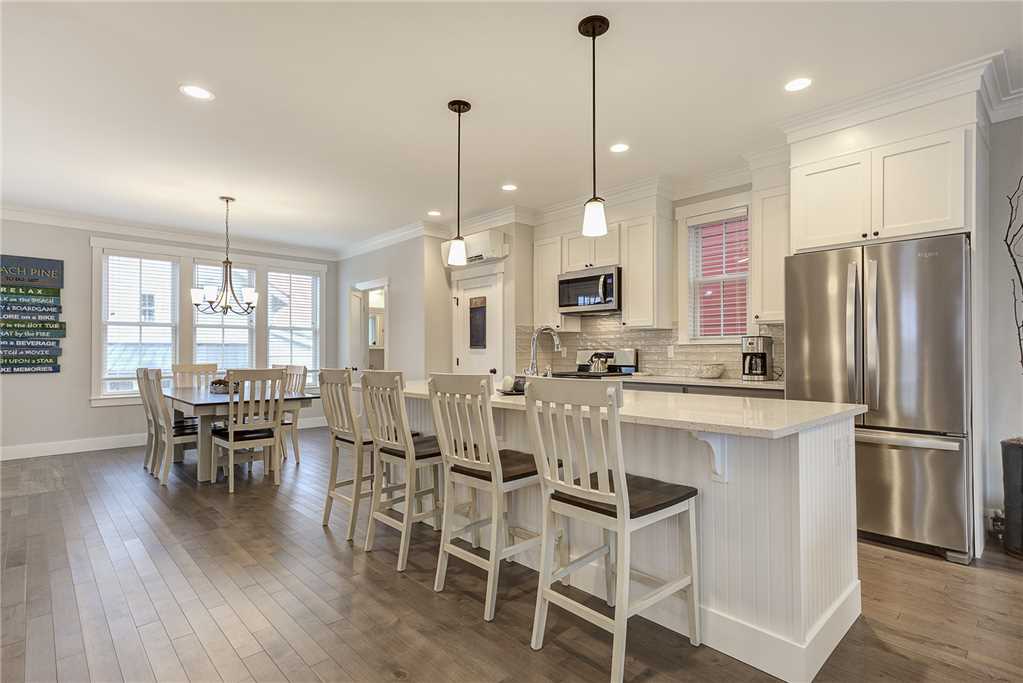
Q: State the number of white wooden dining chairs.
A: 6